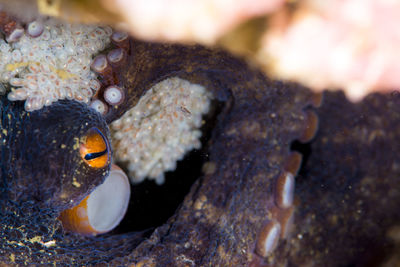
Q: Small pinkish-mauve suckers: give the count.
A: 7